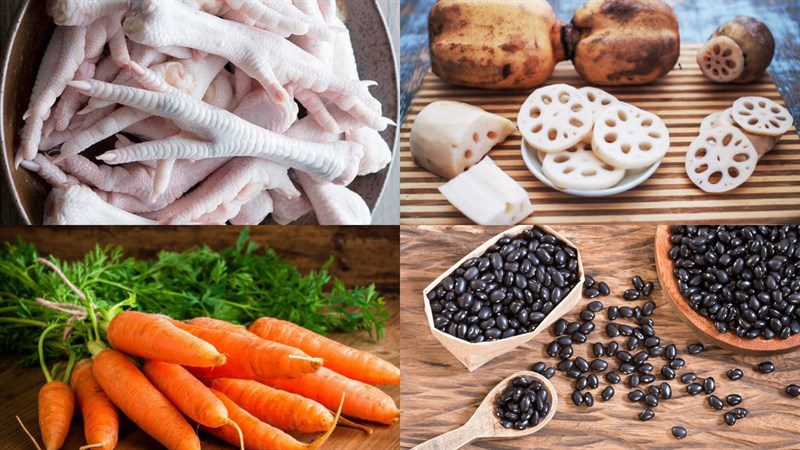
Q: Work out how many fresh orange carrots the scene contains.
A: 11